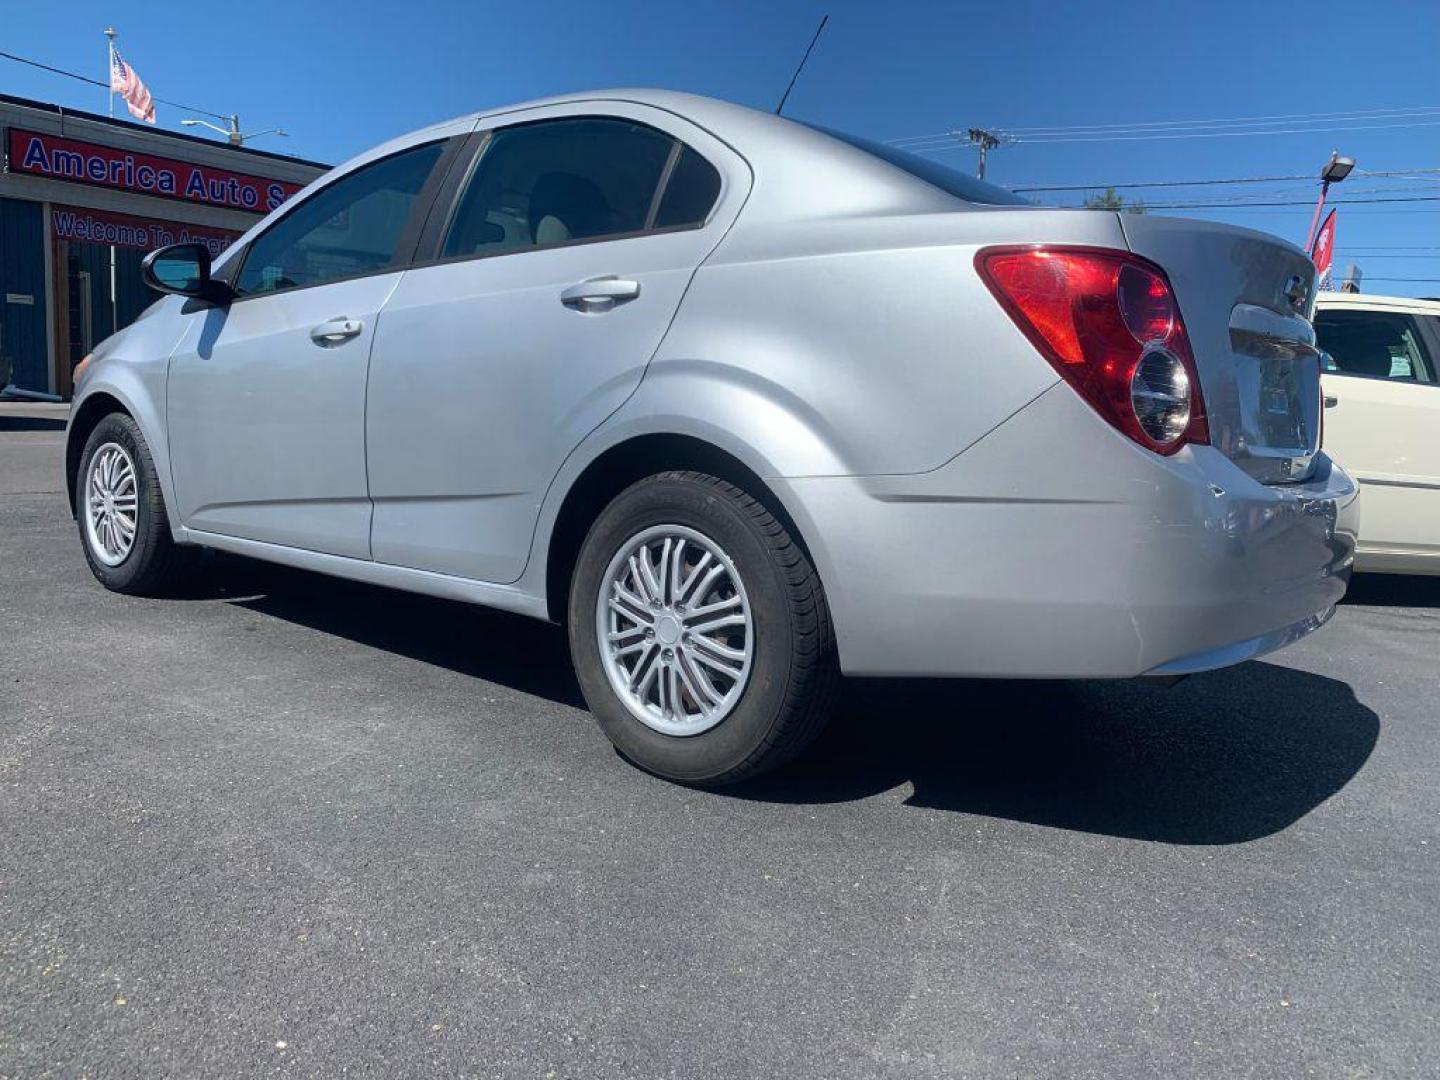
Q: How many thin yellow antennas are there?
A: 0